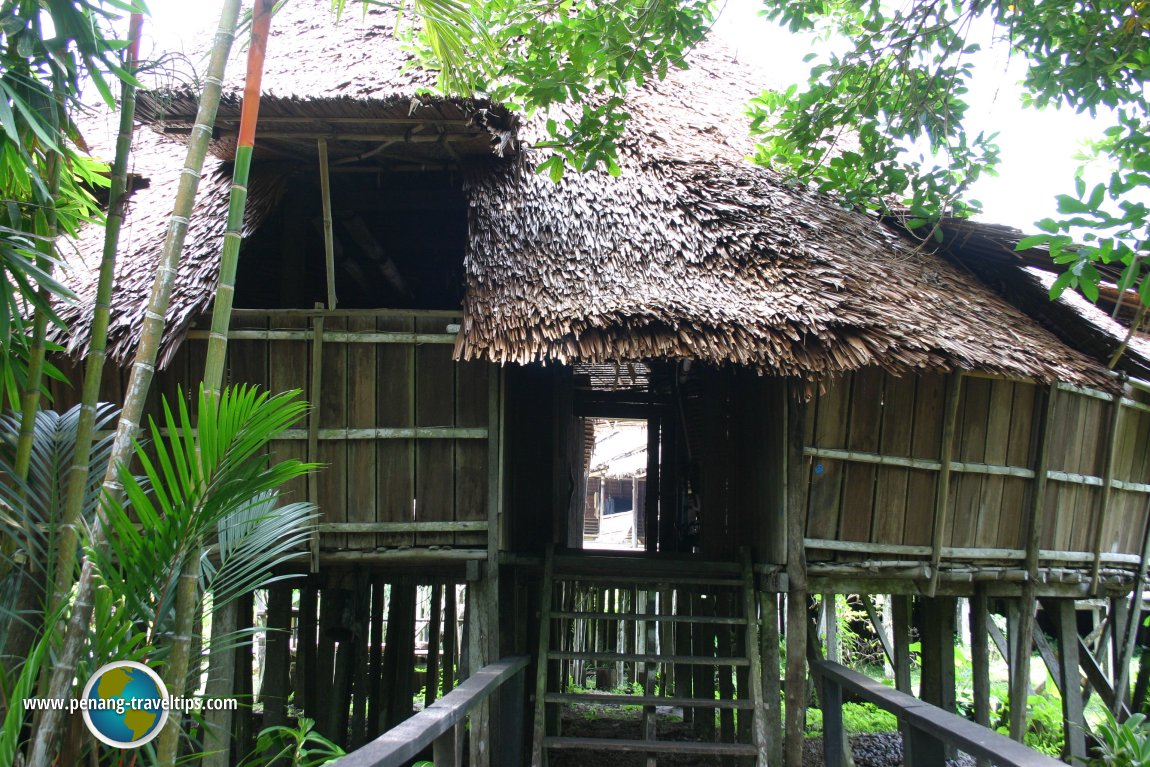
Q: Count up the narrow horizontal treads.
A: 5